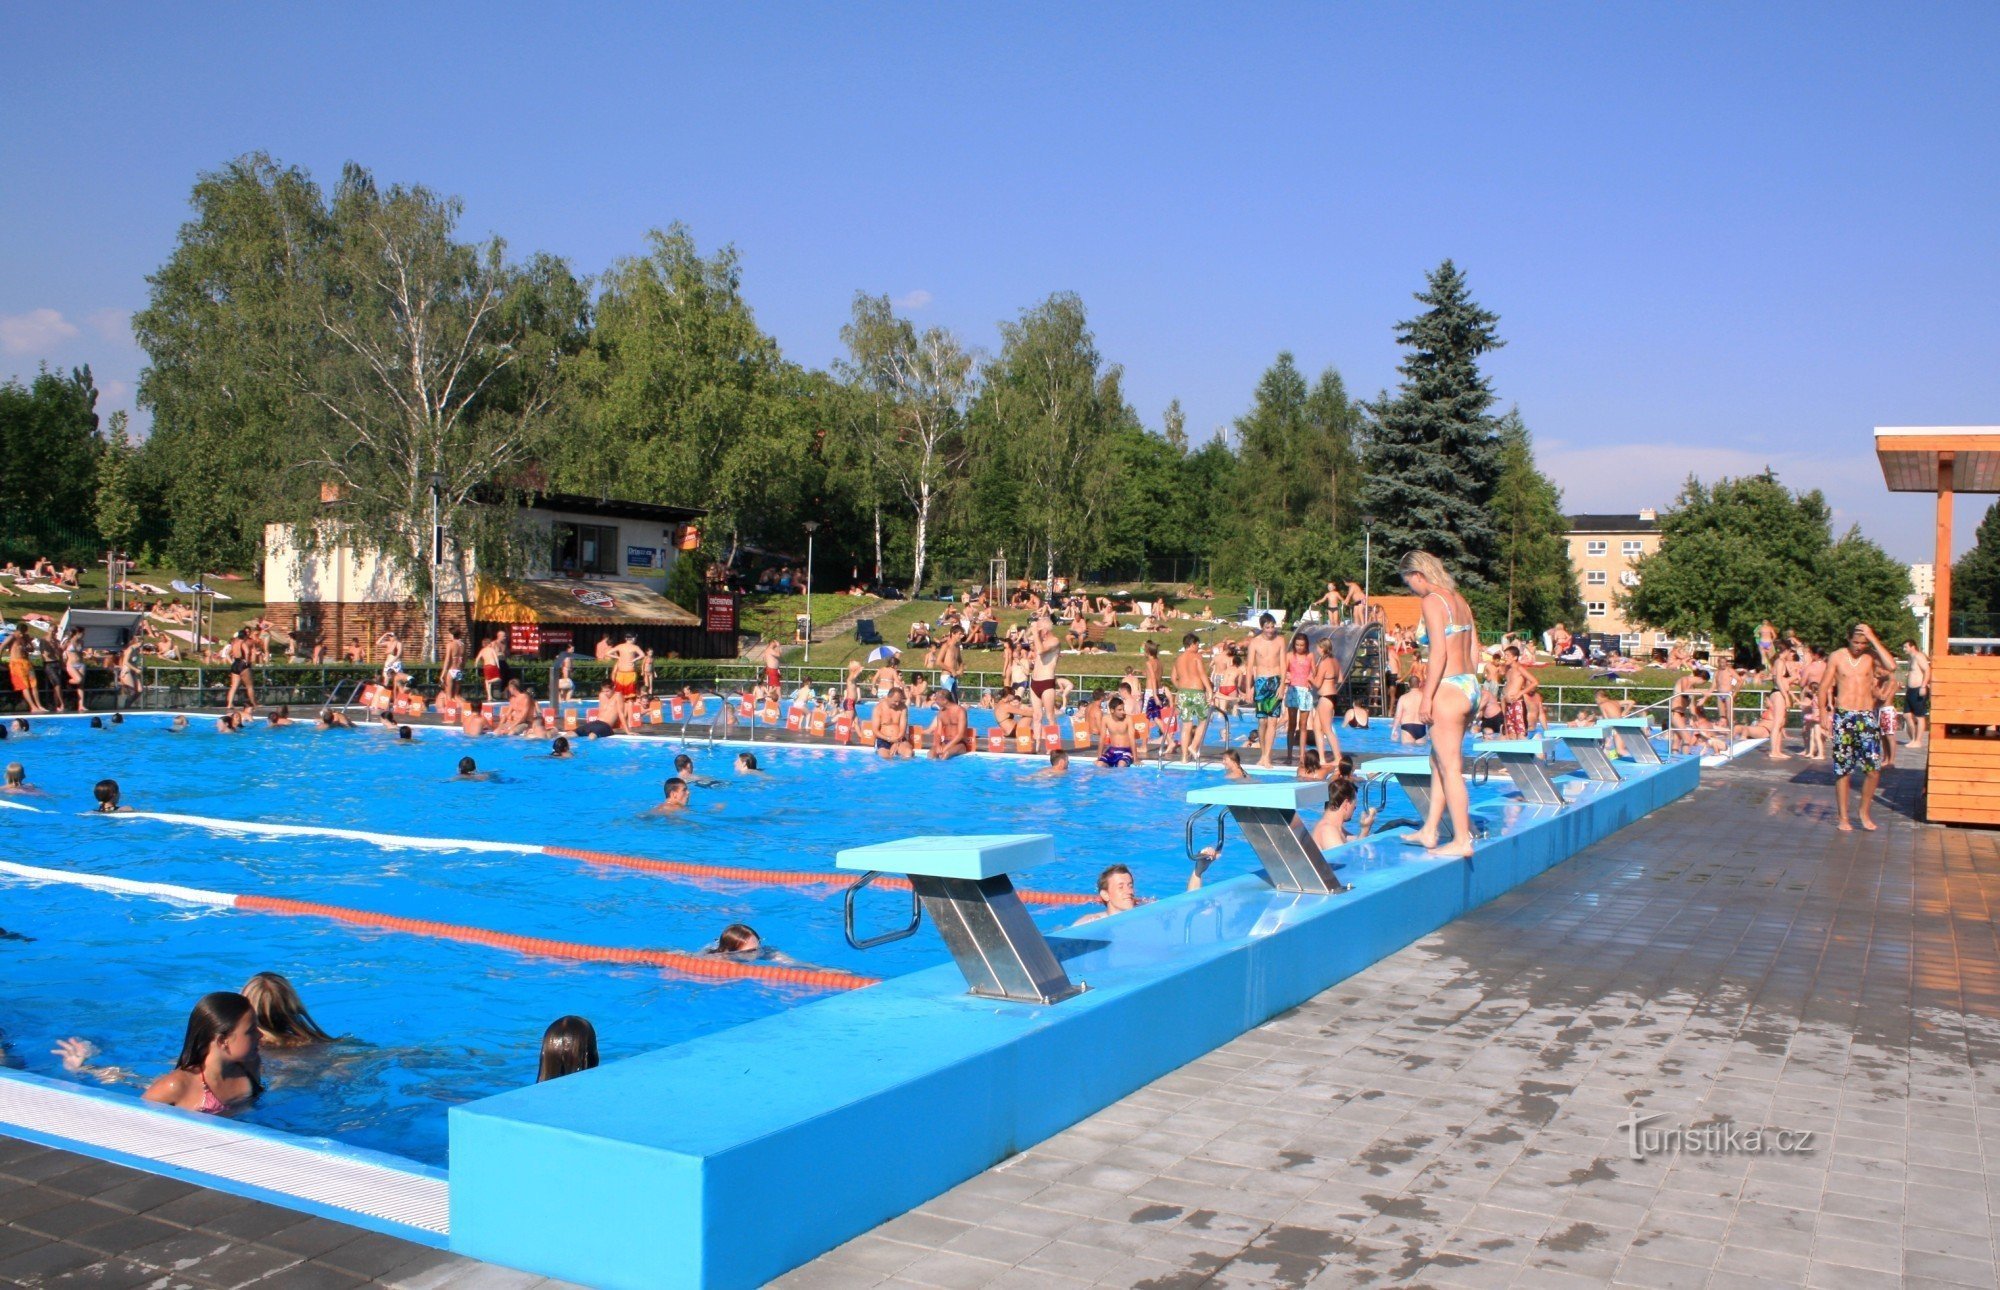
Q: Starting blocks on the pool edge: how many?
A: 6